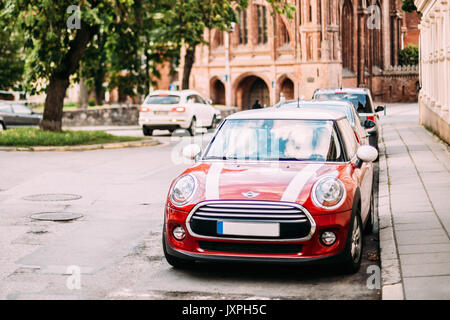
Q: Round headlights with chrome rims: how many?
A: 2